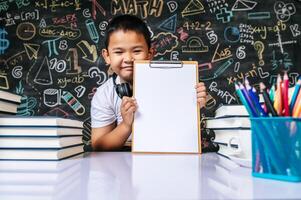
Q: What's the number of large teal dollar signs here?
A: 1